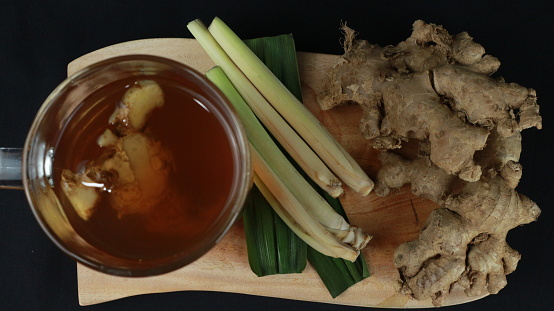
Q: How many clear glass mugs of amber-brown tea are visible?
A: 1